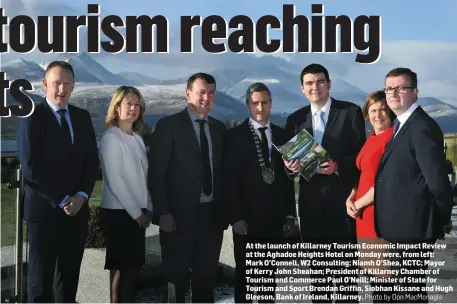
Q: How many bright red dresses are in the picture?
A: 1